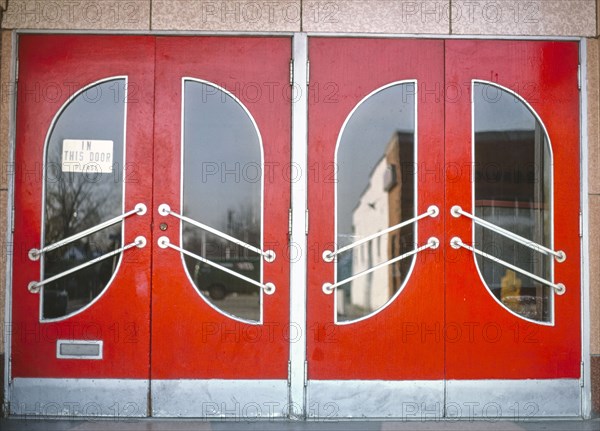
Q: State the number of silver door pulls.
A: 8